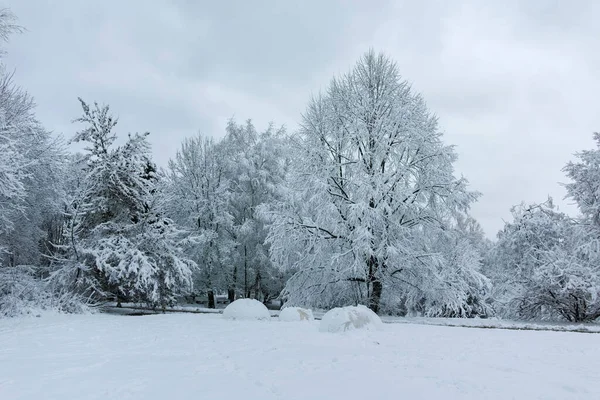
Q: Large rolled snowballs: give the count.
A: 3